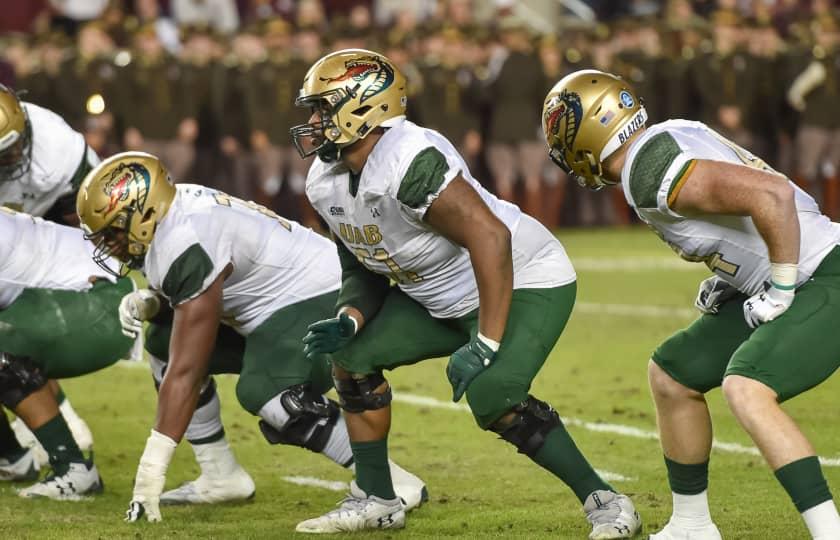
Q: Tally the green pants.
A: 4